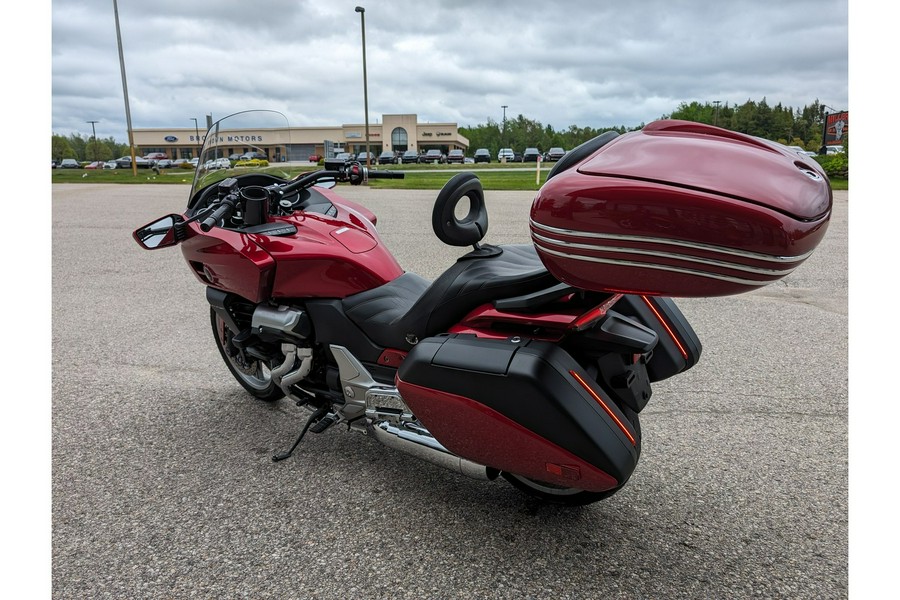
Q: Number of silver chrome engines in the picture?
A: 1